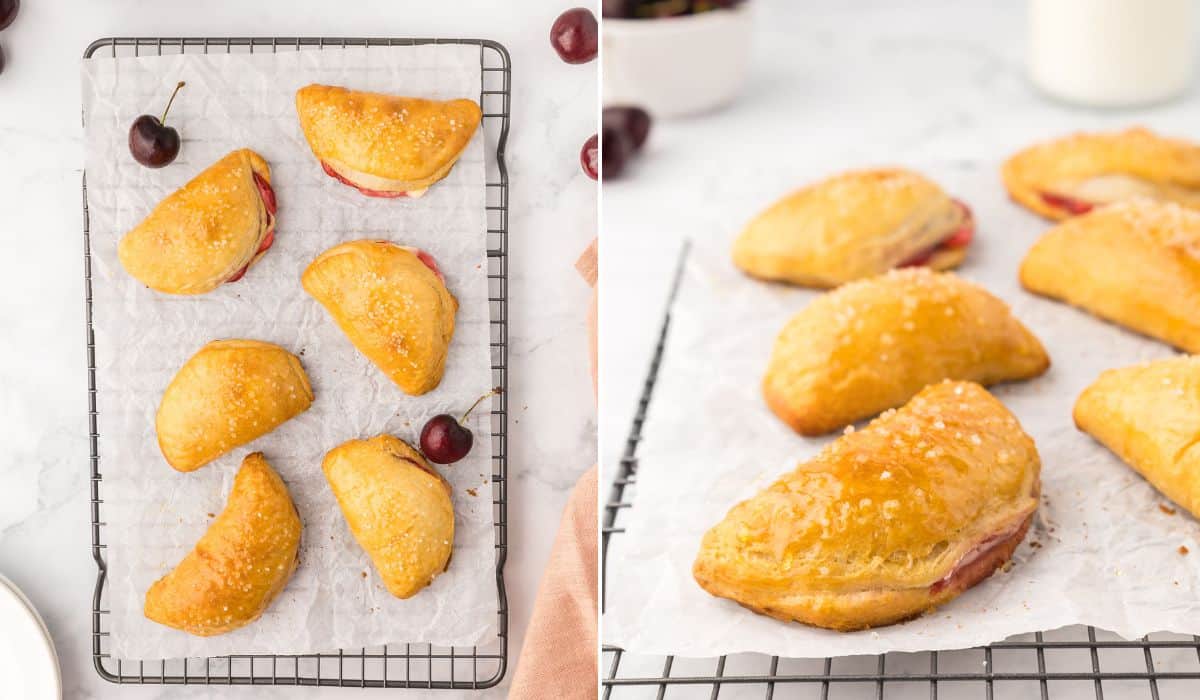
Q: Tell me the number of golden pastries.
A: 12